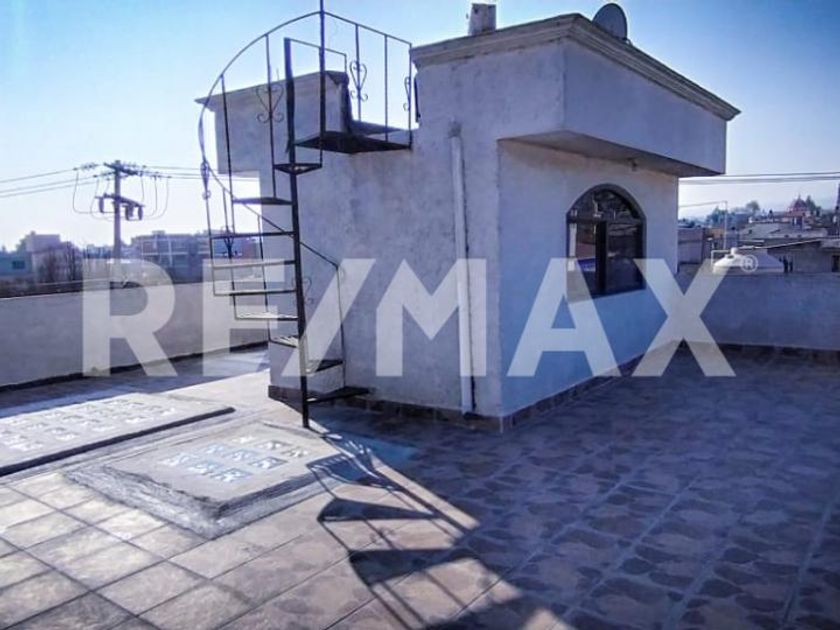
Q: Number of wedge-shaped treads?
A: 9